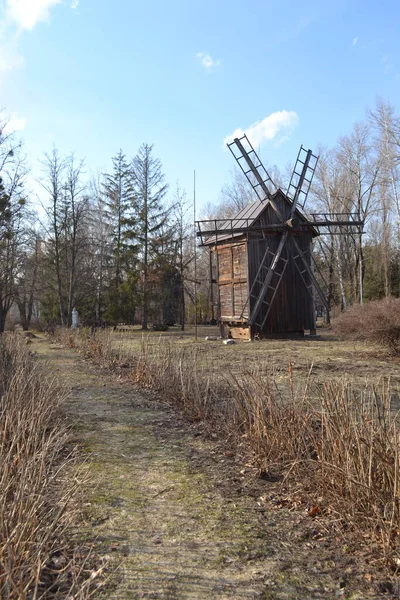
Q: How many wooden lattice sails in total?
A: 6